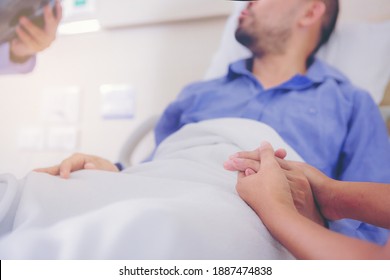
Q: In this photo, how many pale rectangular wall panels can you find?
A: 4